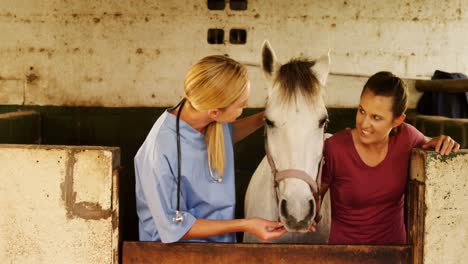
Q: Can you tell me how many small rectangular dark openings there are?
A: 4